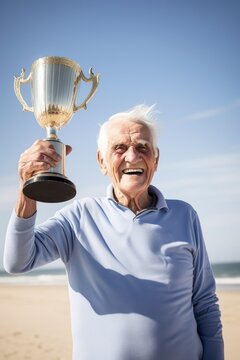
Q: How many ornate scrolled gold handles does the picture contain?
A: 2